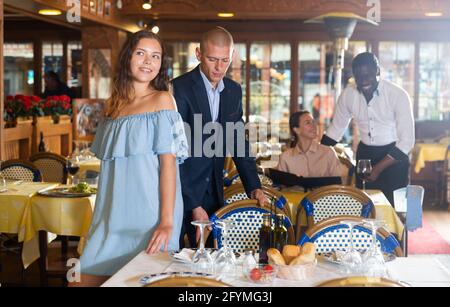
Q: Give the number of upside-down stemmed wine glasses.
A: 4